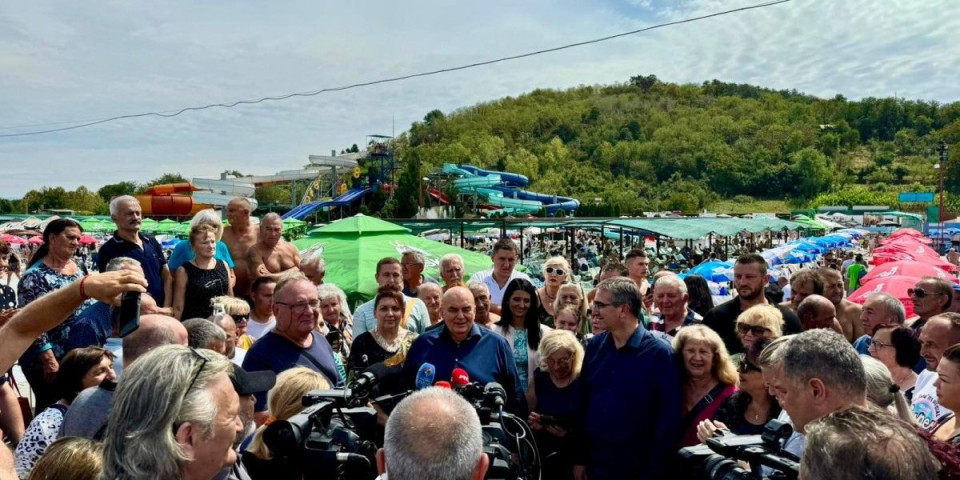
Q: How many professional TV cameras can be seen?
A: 3